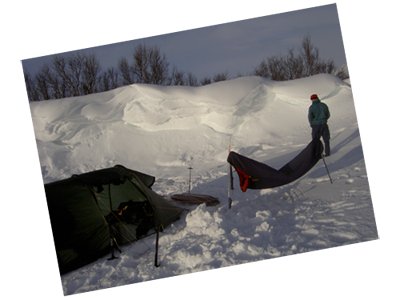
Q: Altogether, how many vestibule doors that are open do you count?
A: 1